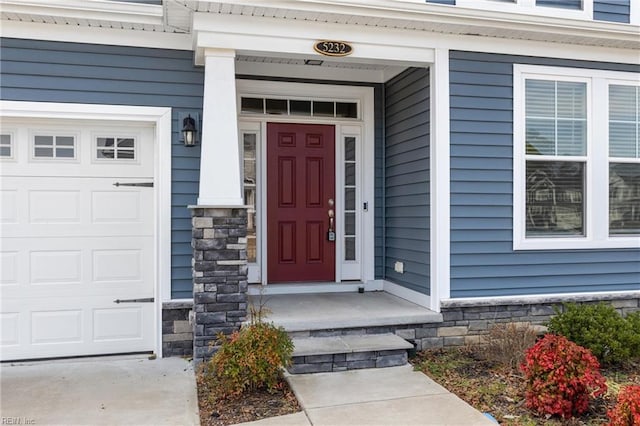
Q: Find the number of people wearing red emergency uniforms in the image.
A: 0